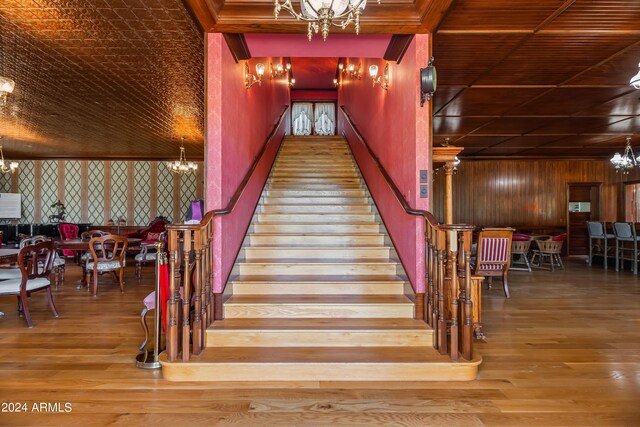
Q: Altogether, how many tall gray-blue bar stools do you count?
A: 2